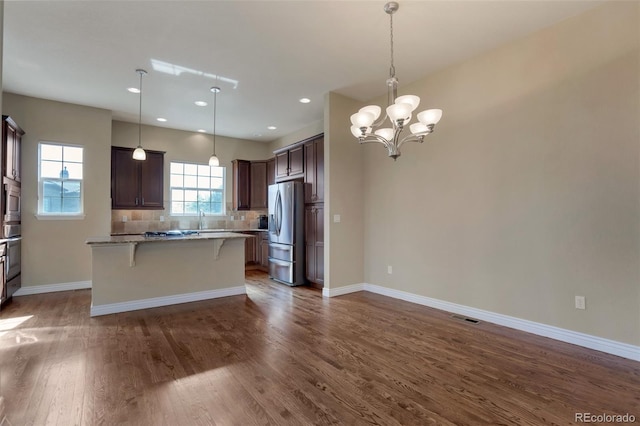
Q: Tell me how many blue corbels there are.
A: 0